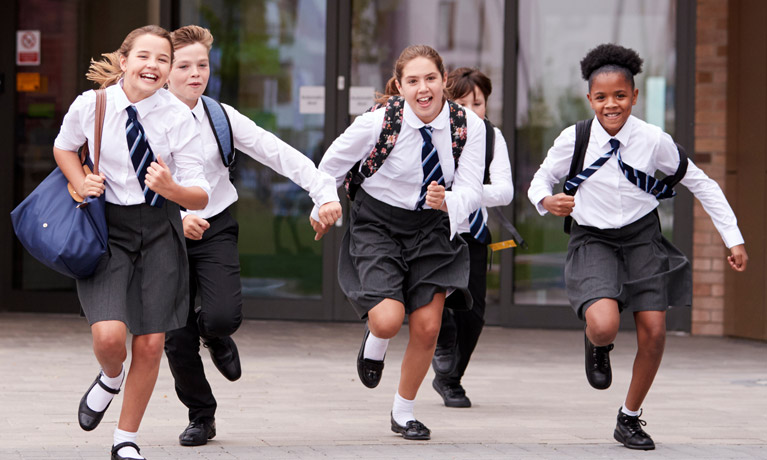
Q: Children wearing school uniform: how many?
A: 5